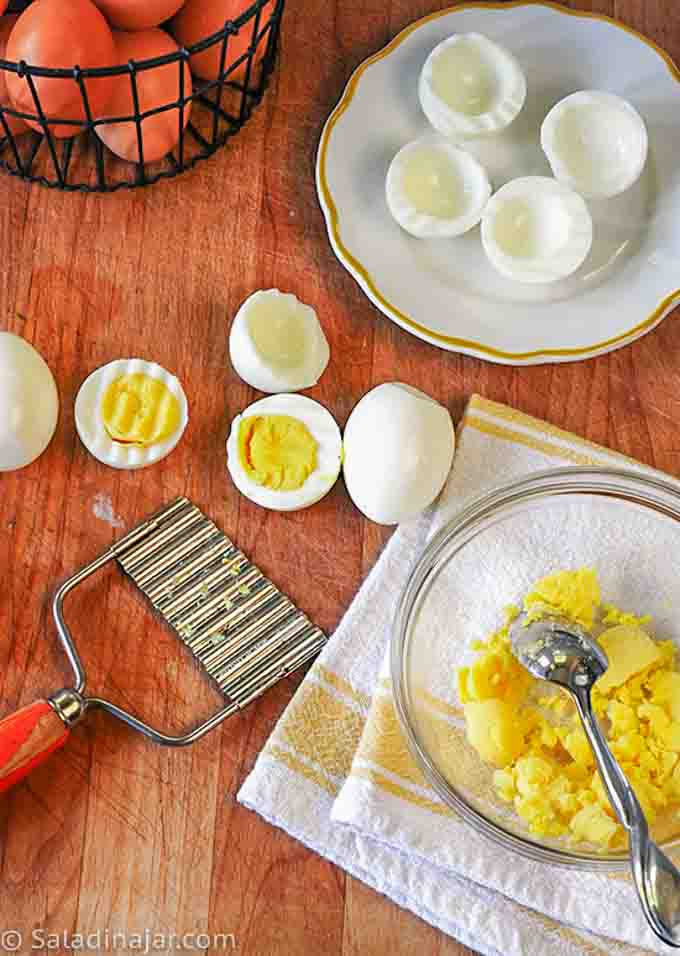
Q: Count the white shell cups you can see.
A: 5